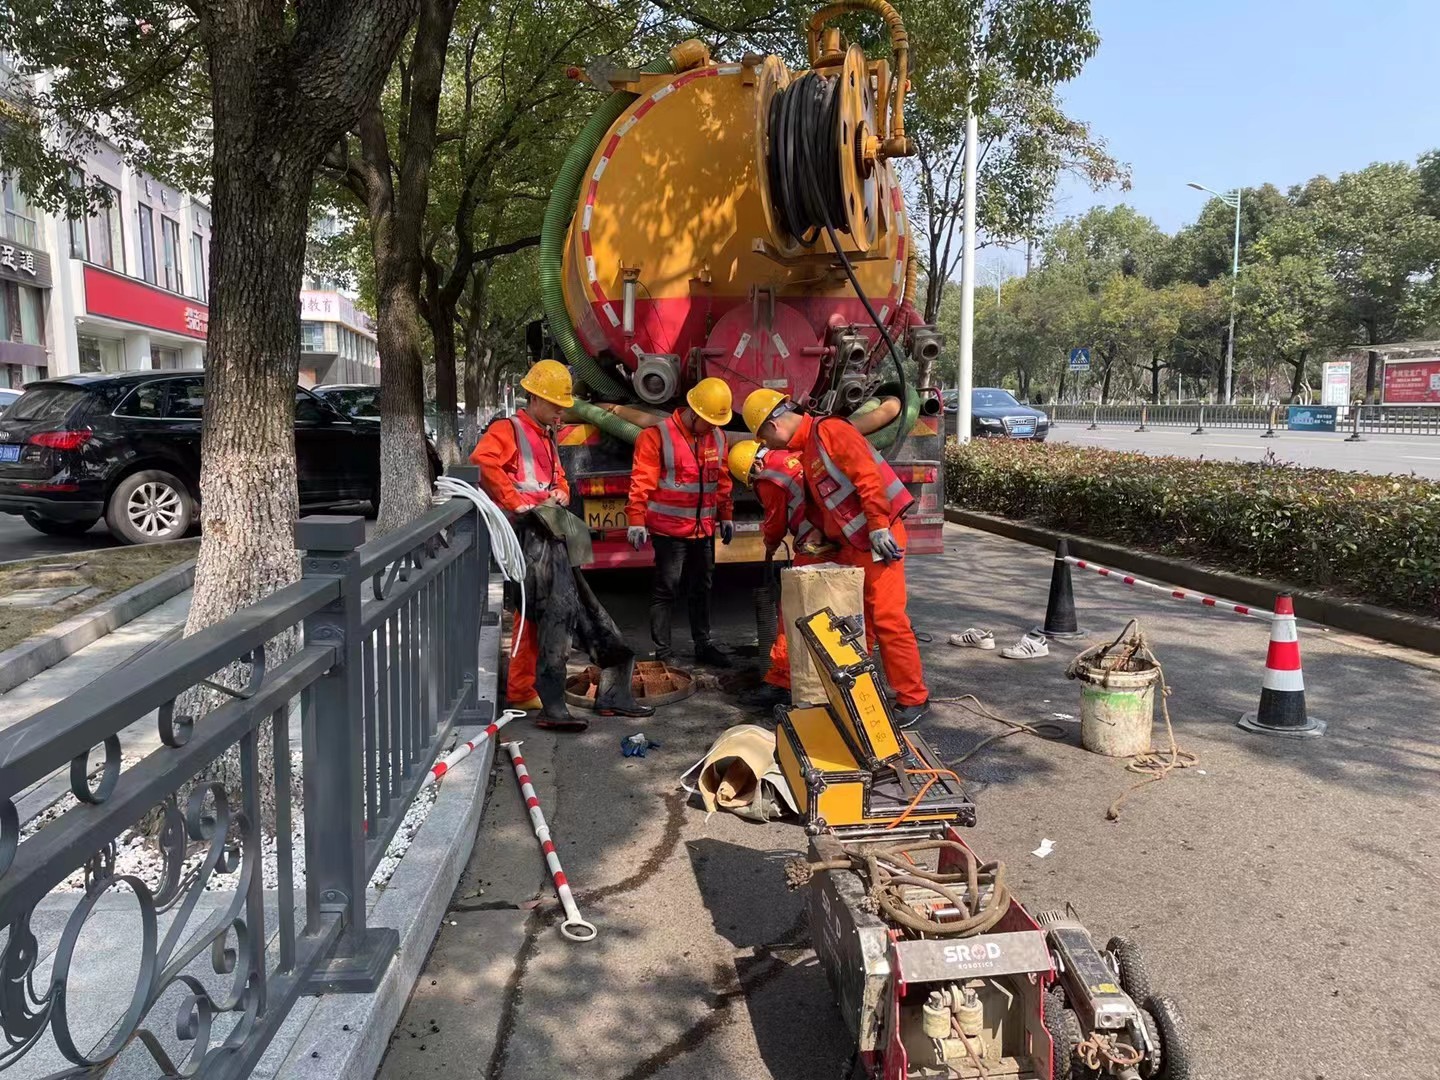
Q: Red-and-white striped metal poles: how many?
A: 3